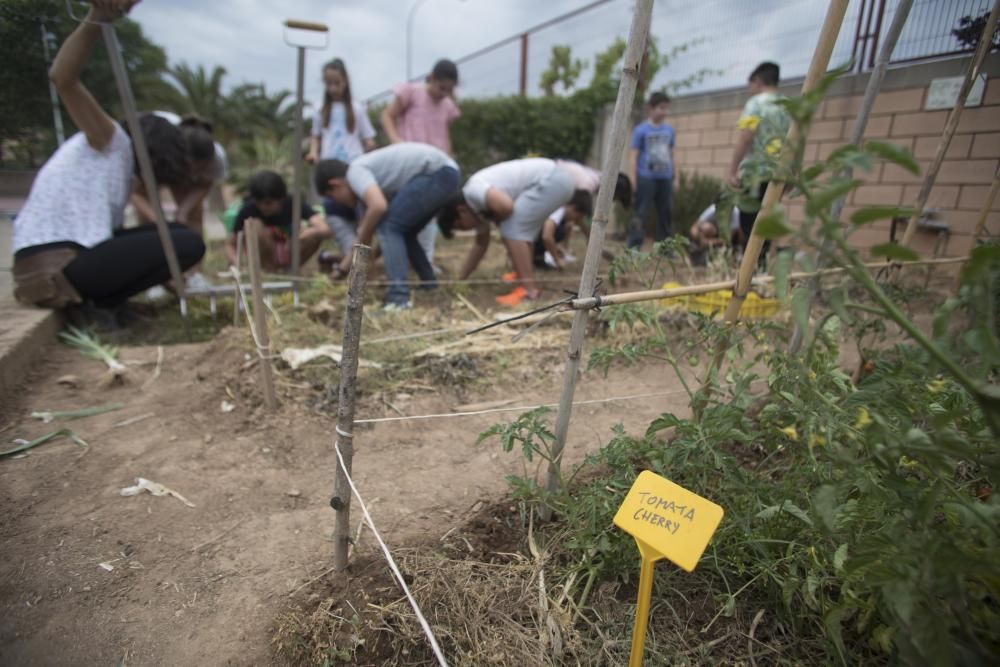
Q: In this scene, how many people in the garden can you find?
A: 12